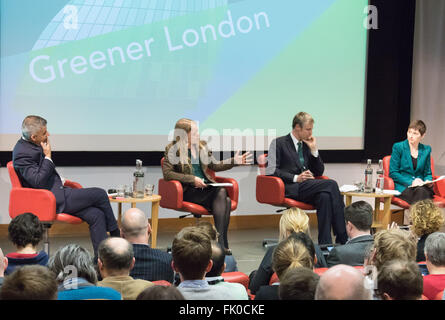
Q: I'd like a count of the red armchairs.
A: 4